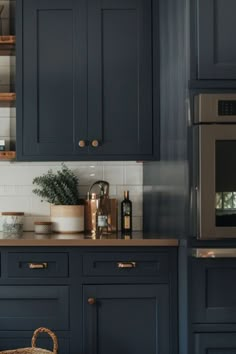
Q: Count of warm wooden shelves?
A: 3